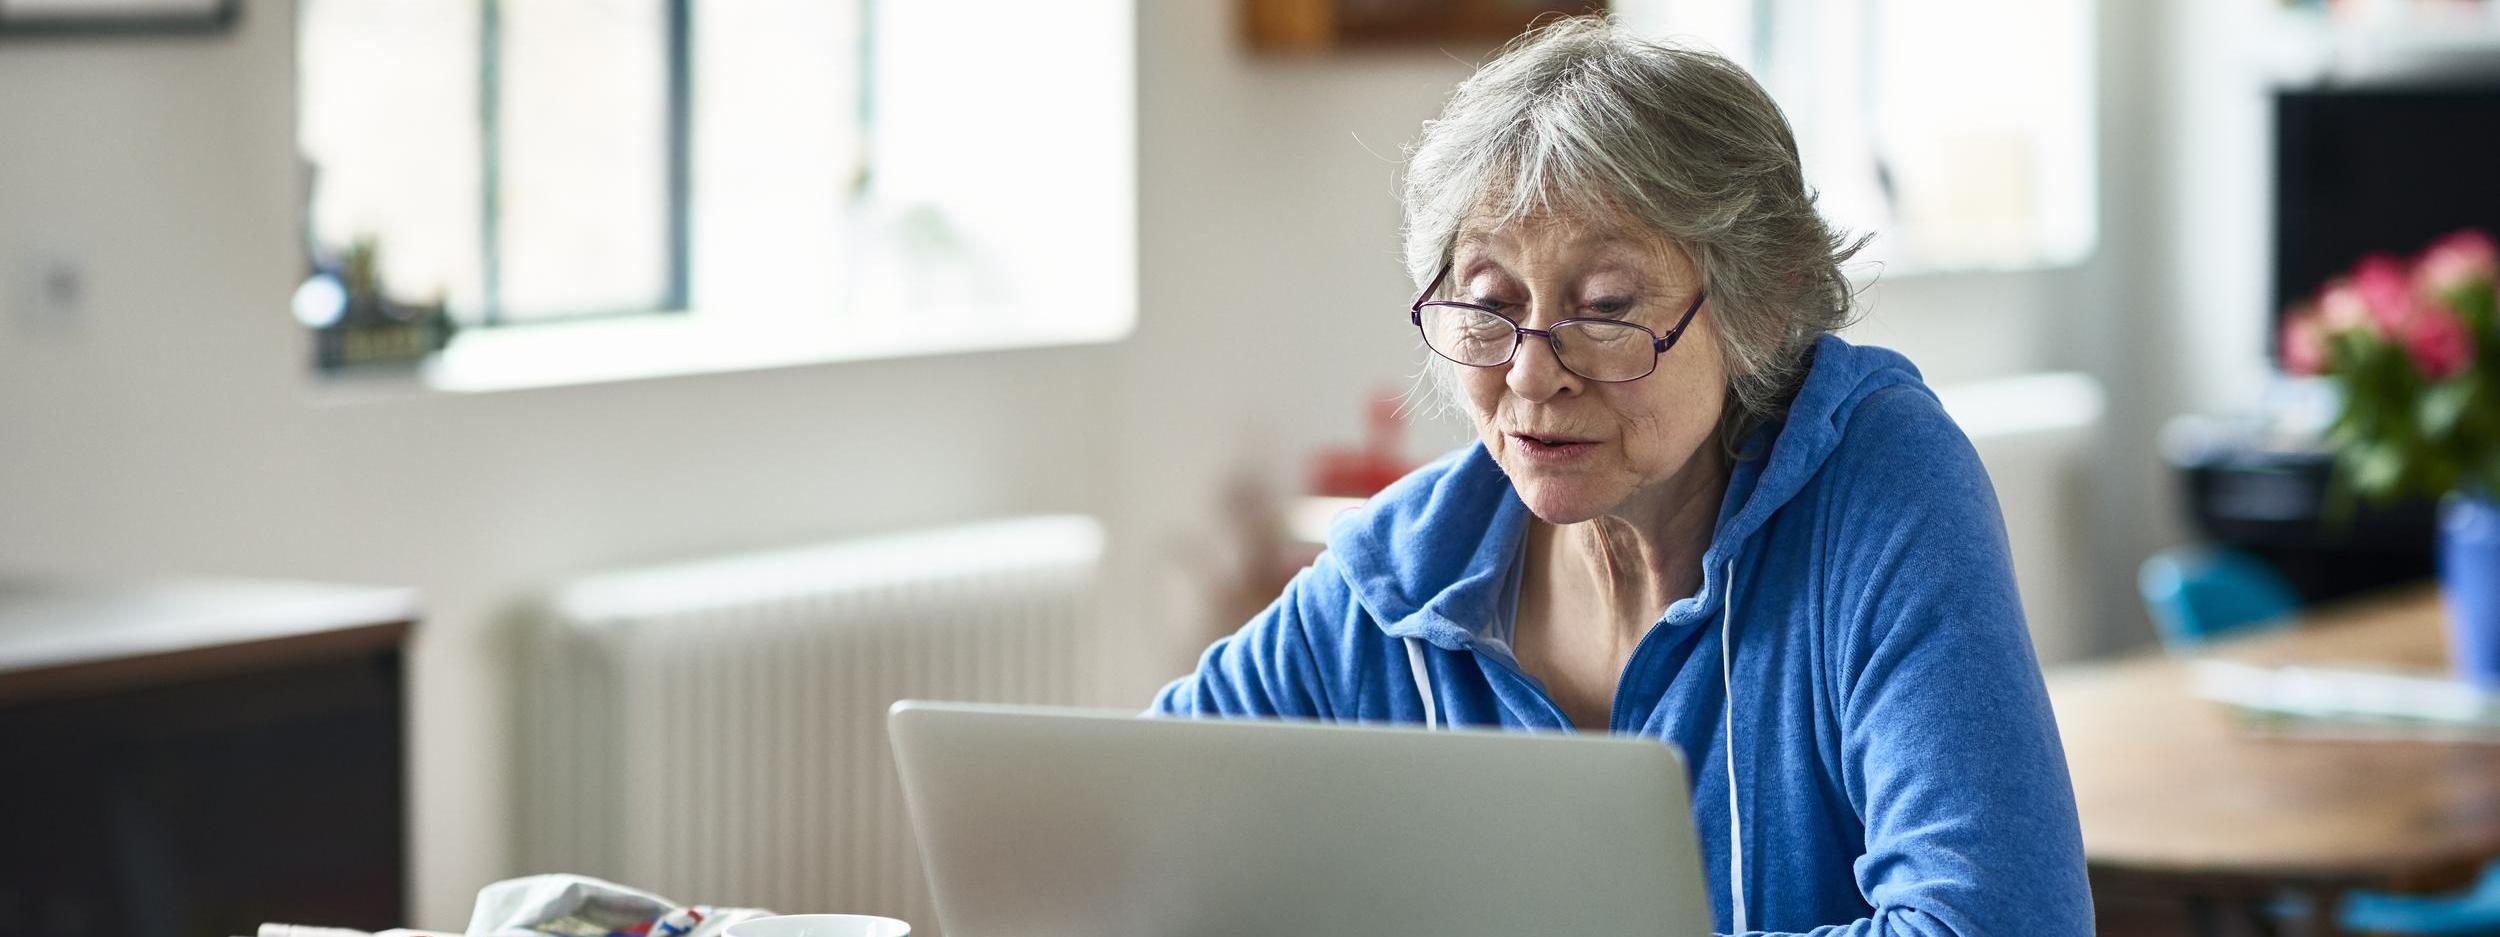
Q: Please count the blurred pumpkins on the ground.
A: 0